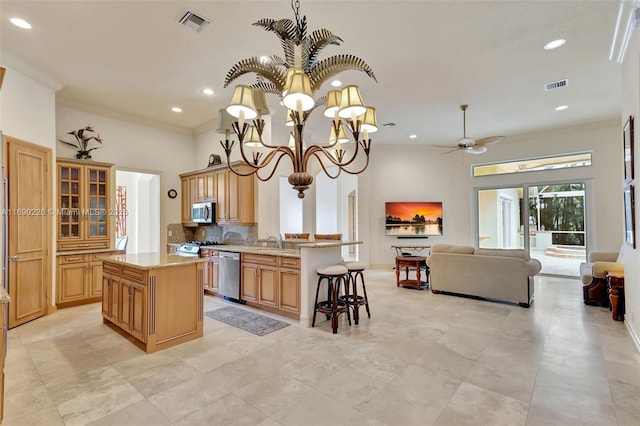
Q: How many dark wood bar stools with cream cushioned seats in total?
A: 2